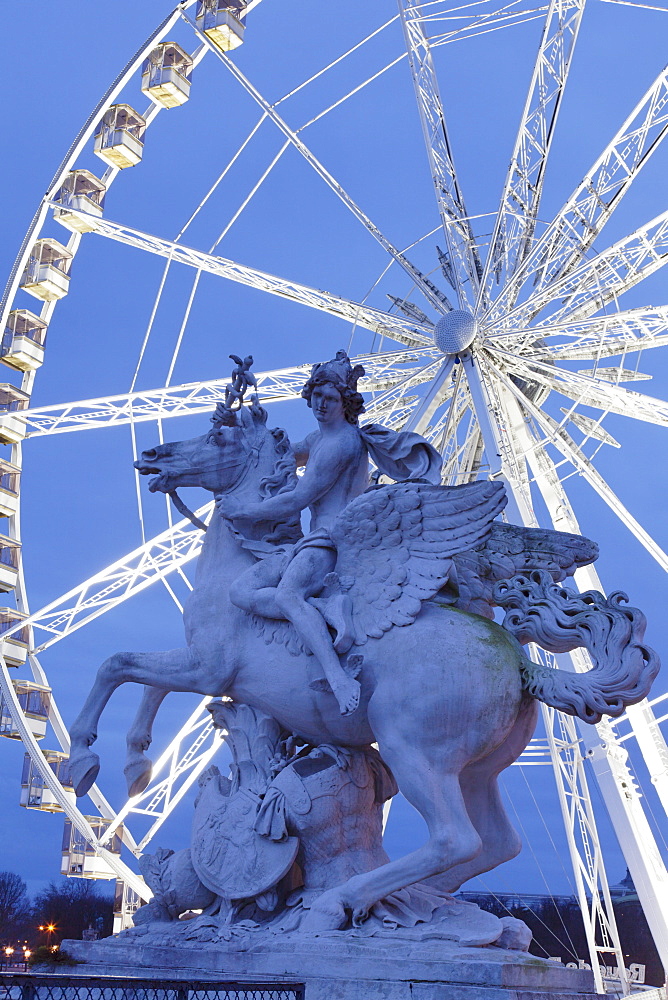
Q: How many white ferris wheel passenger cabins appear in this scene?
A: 14